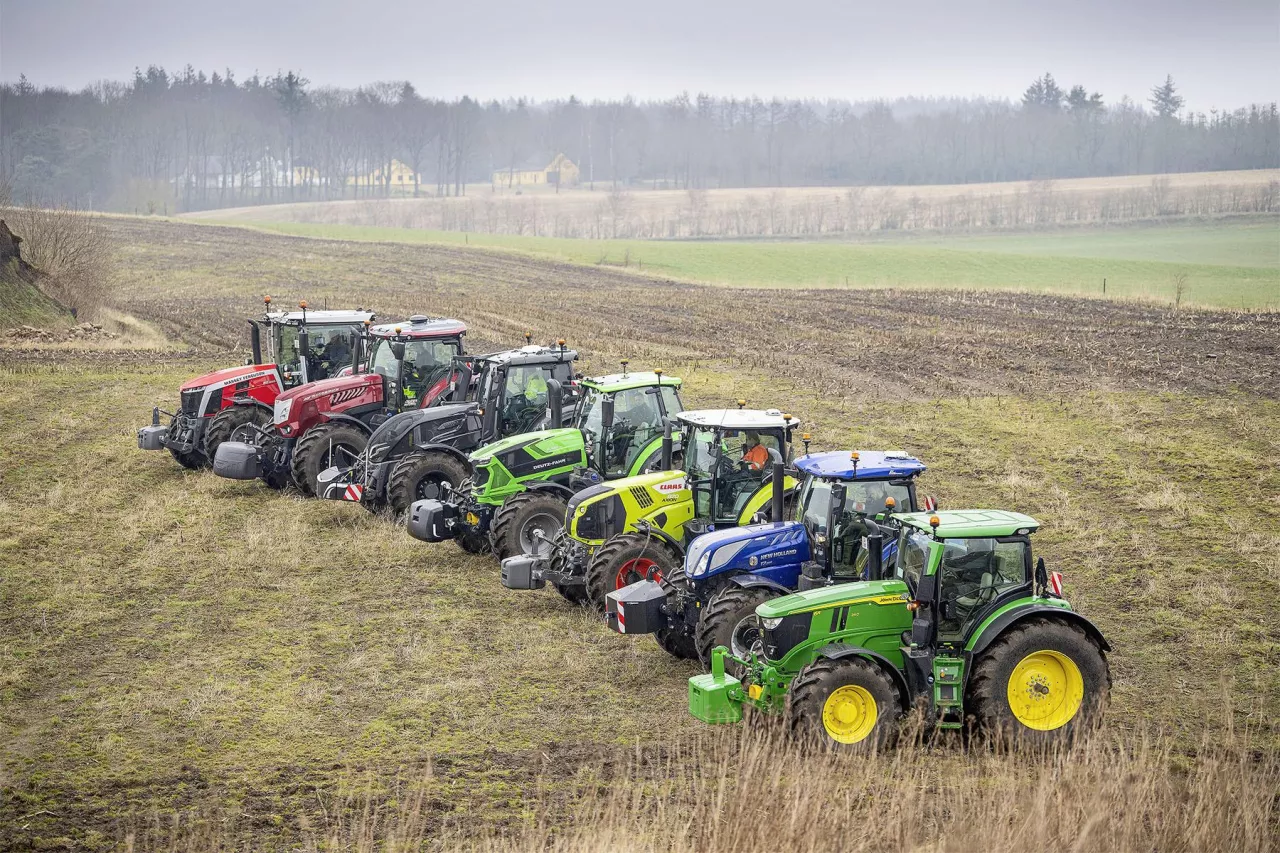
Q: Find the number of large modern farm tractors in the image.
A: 7